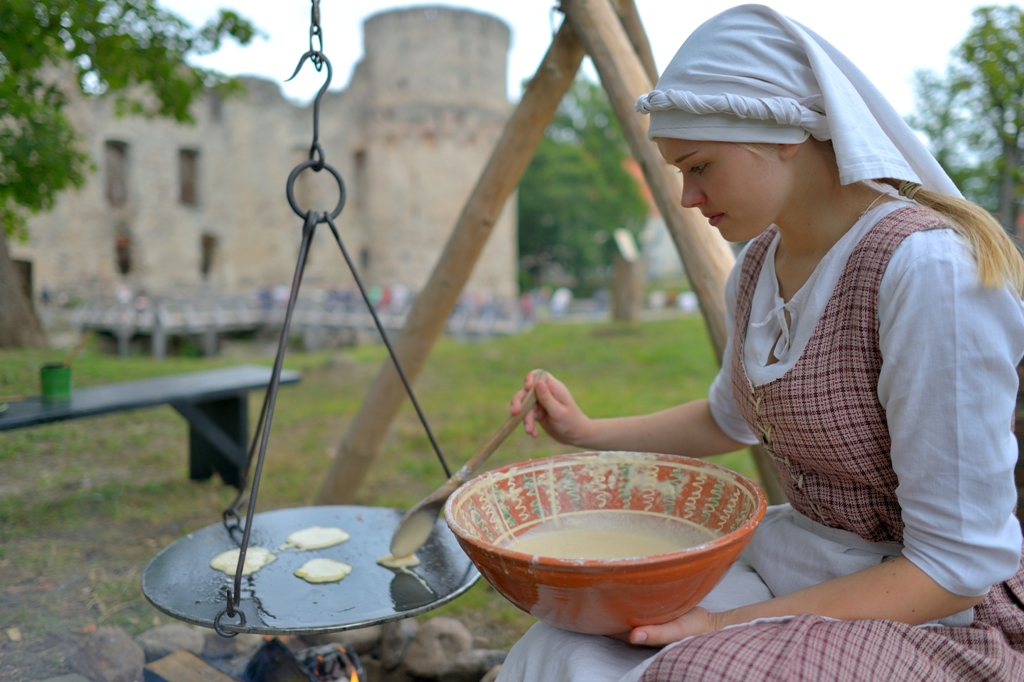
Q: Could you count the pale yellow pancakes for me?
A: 4